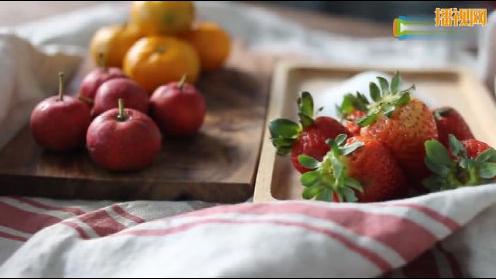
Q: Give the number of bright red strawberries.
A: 6